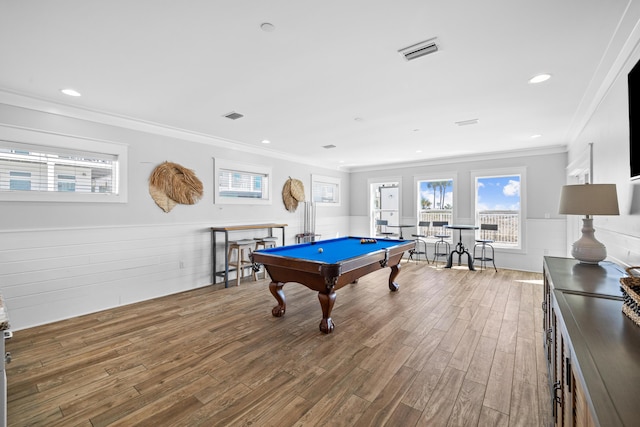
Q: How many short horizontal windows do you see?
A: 3